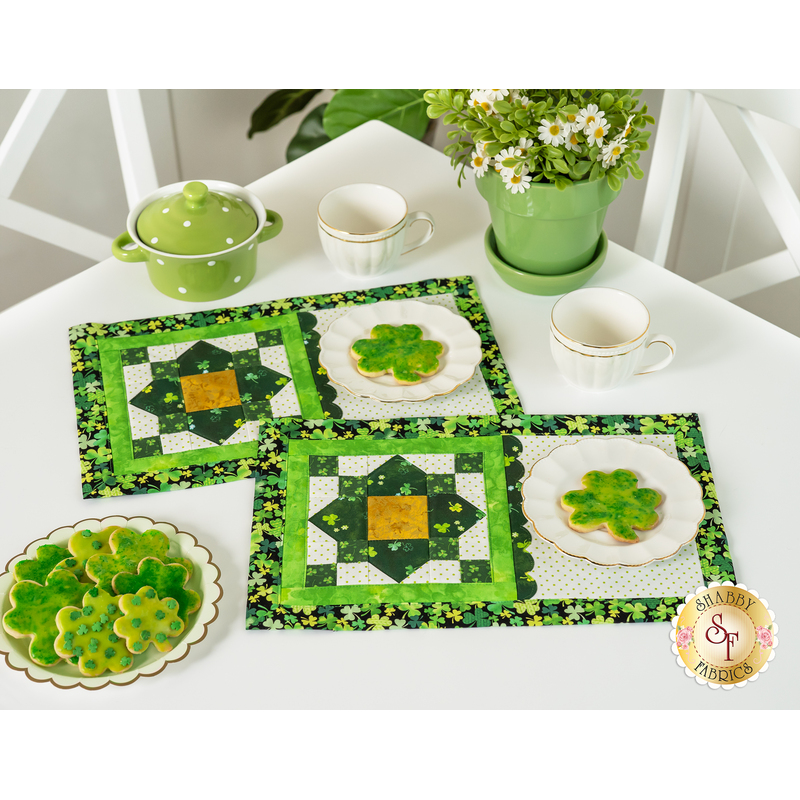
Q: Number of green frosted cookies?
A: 9